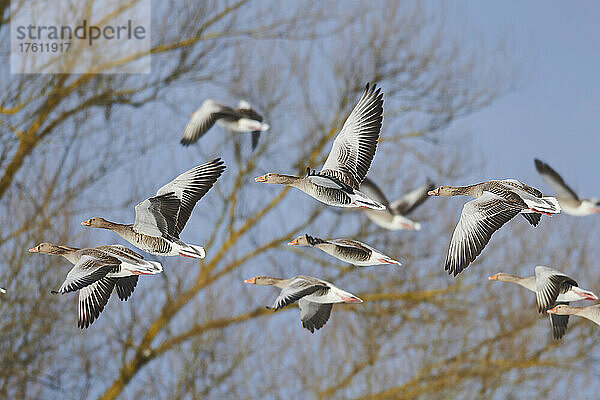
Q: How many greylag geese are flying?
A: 11